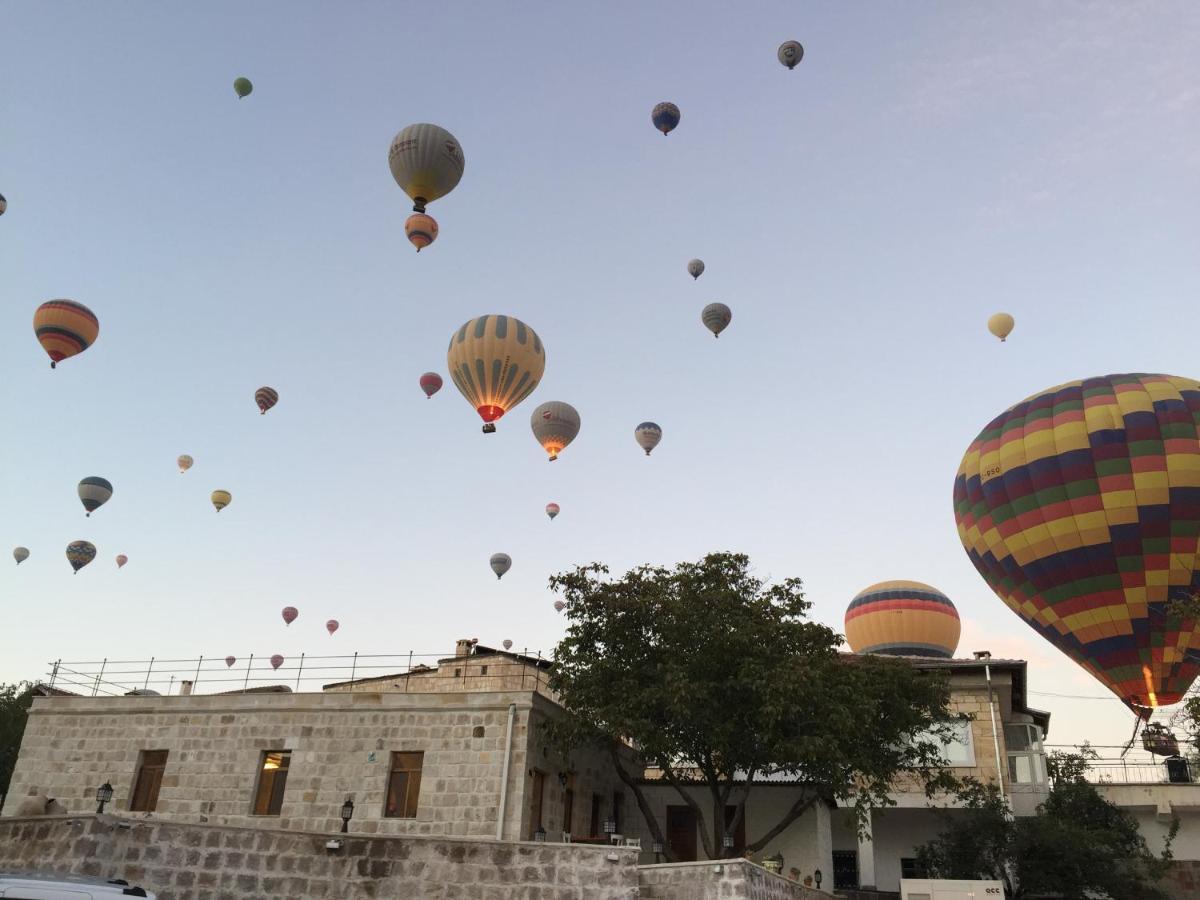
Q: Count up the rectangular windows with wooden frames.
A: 3